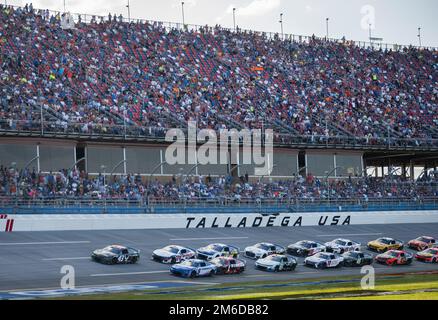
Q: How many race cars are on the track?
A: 15